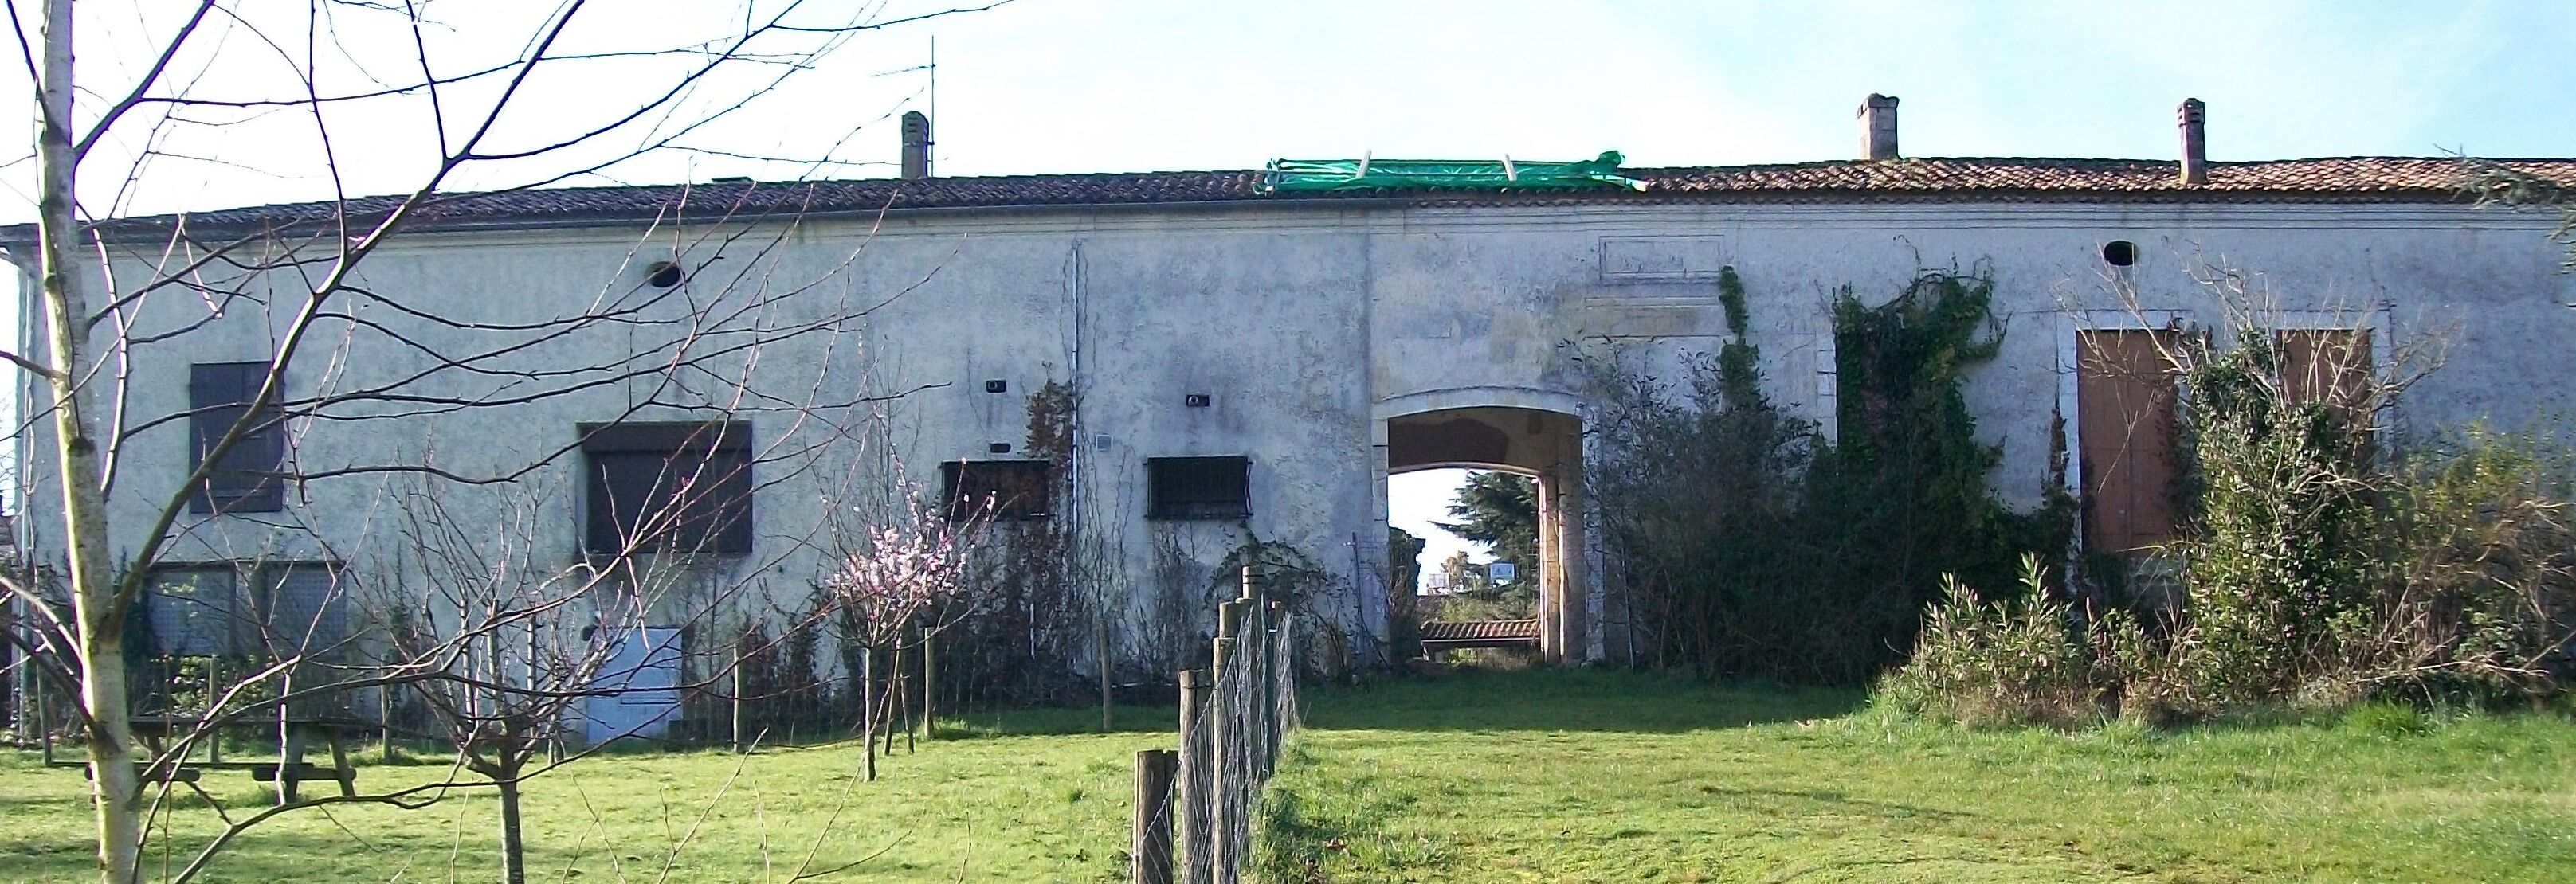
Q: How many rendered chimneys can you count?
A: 3